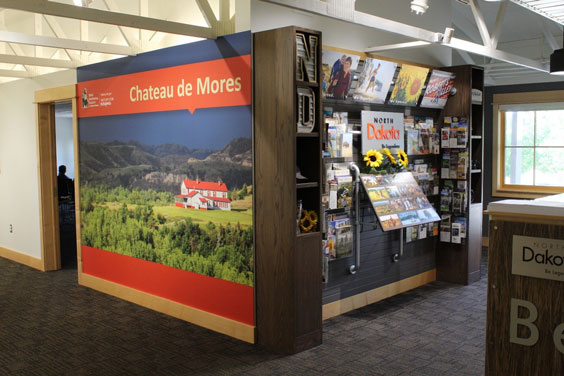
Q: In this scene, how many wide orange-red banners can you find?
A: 2